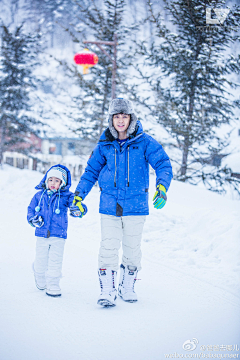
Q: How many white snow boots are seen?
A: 4